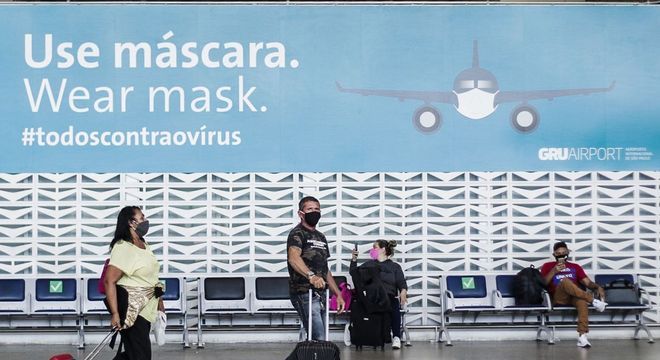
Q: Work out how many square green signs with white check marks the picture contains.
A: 2